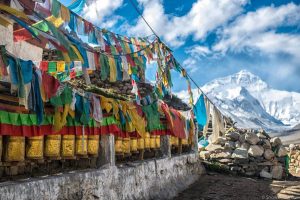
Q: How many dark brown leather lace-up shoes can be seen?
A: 0